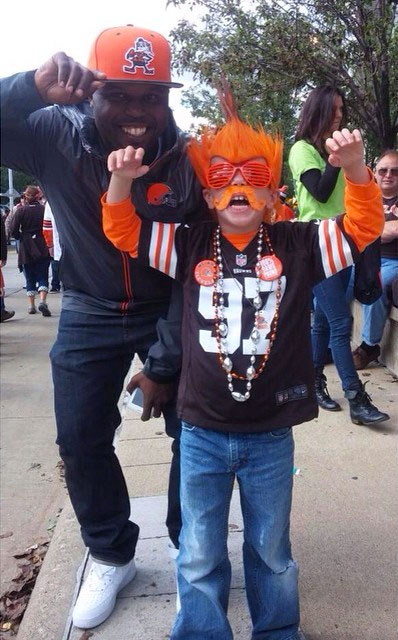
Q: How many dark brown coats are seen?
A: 1